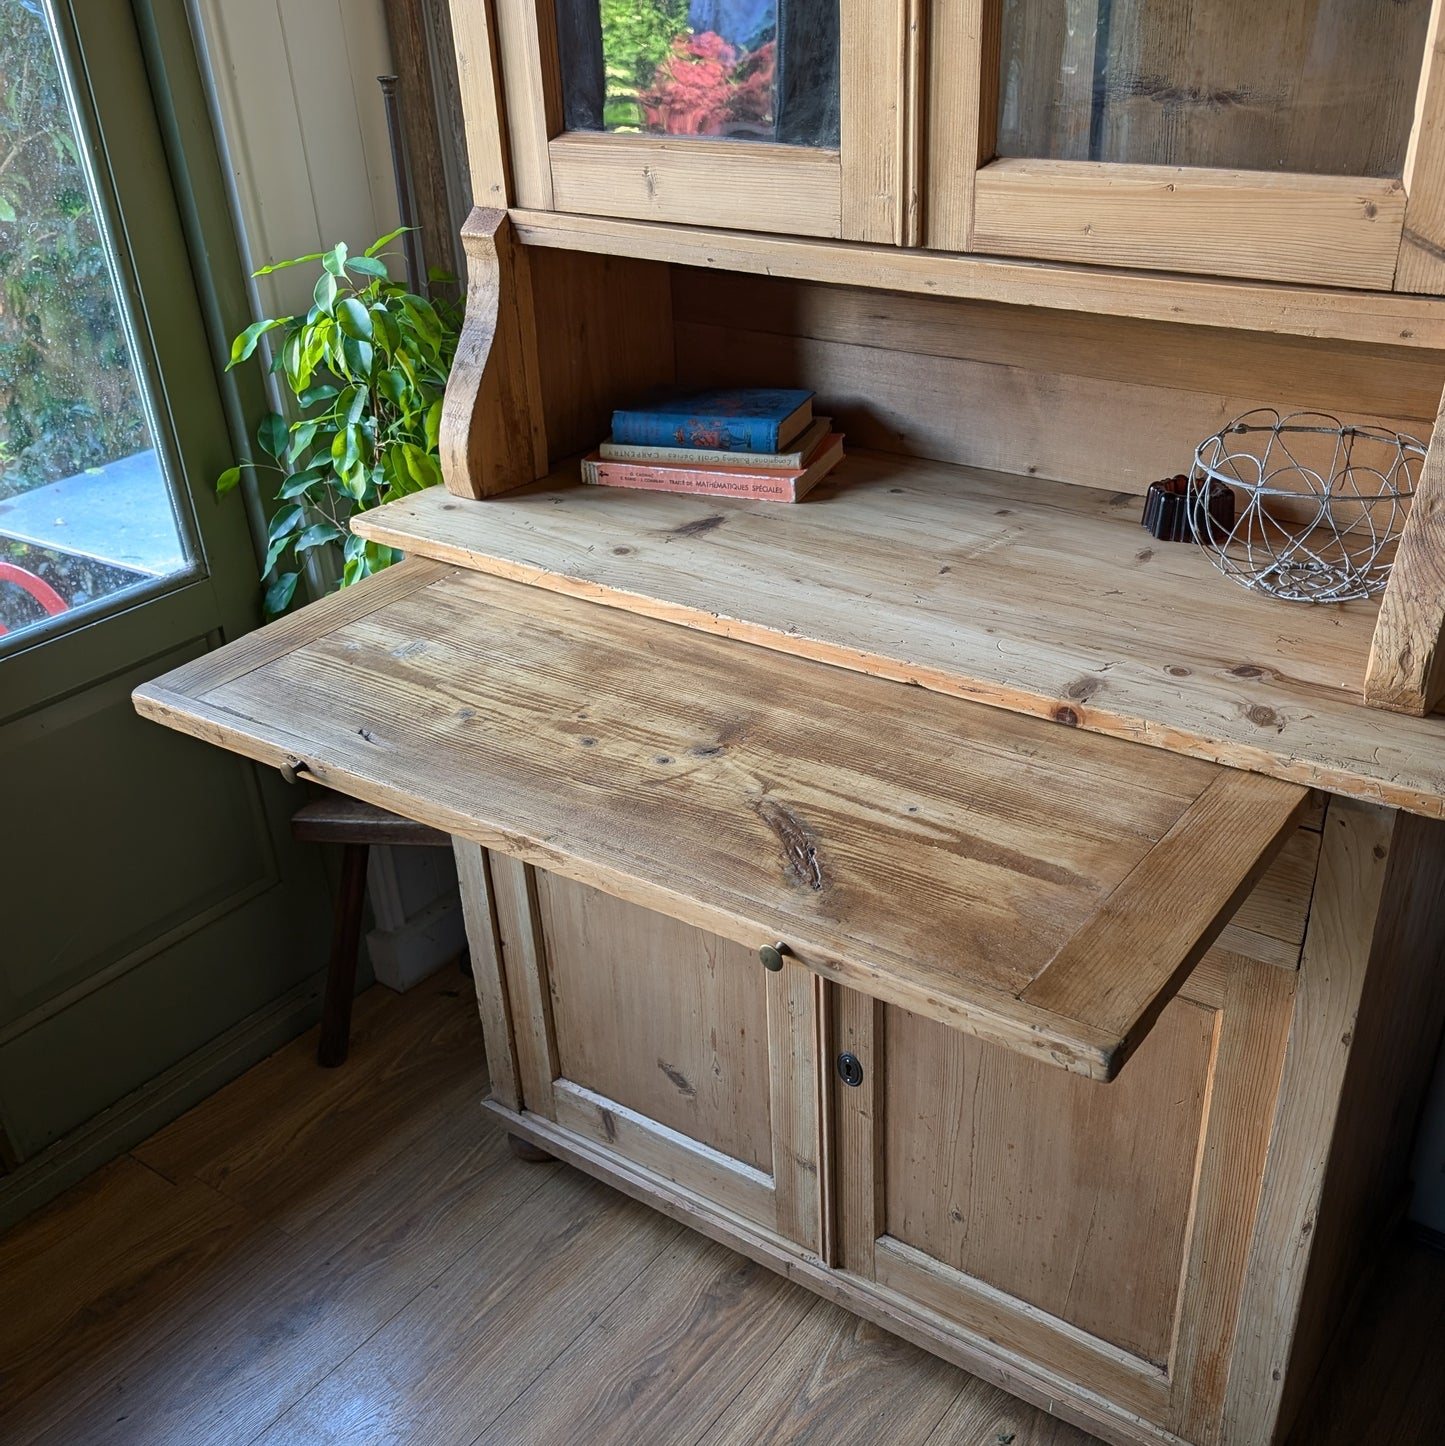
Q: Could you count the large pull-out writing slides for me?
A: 1